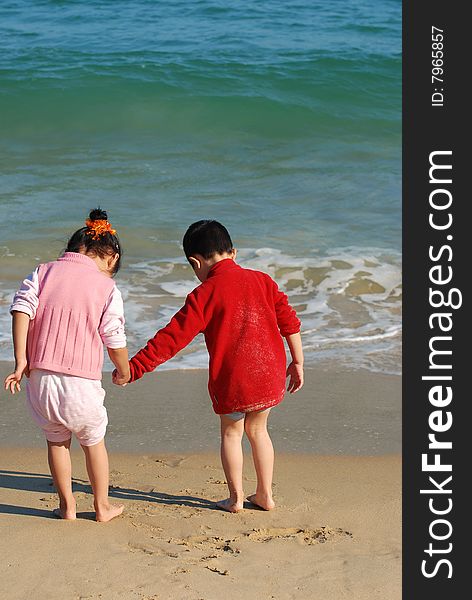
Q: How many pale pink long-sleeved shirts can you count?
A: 1